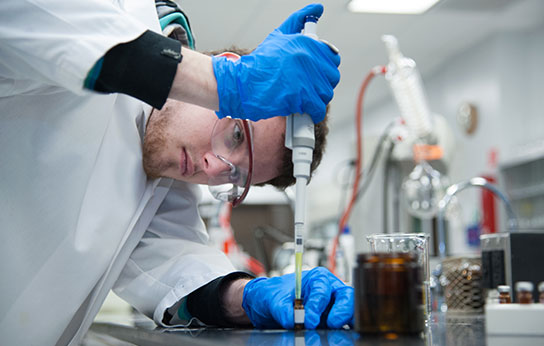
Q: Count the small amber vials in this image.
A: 4